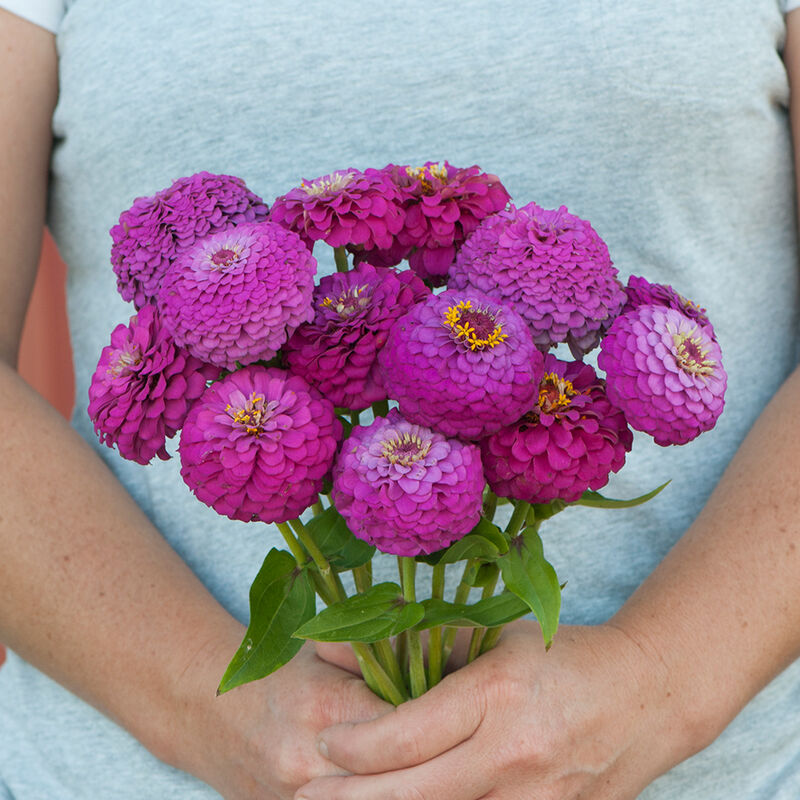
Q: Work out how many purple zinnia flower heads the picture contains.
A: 13